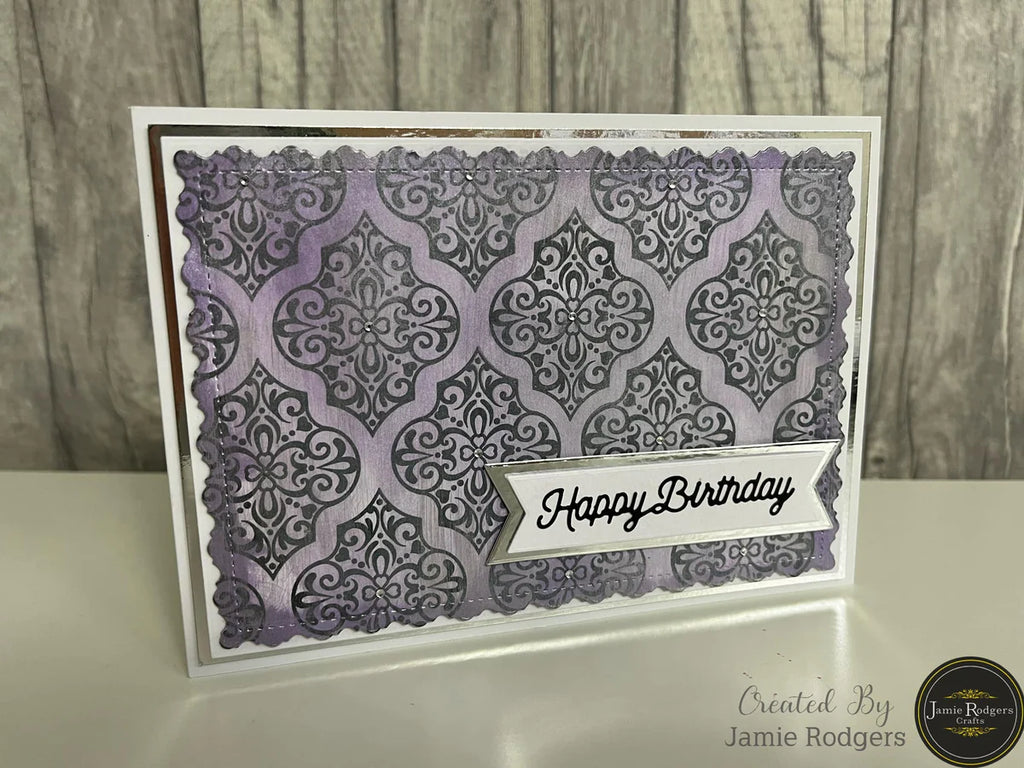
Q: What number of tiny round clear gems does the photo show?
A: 11